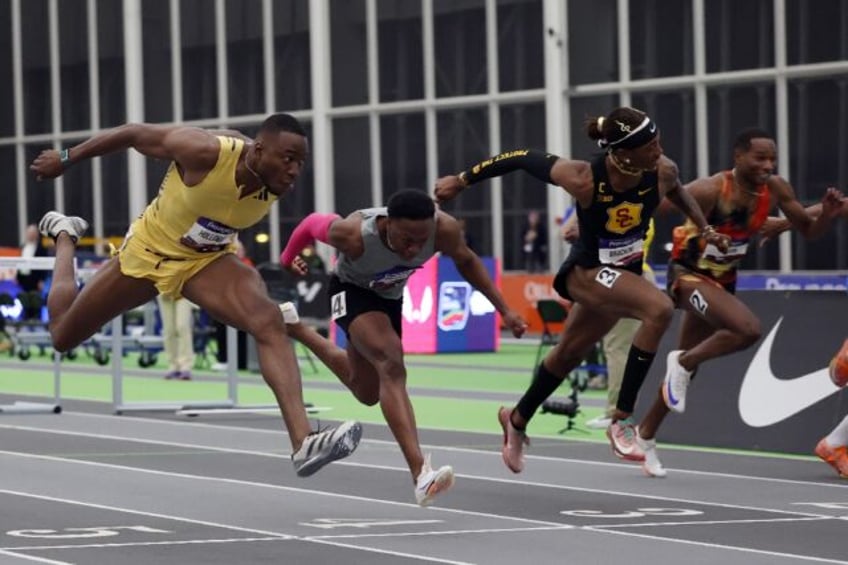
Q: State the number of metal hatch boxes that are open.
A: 0